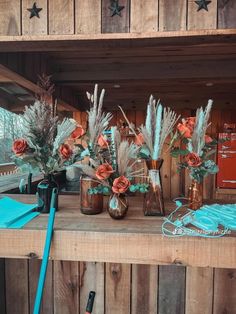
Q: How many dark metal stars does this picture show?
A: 3